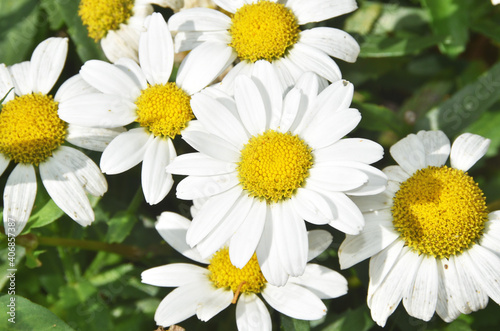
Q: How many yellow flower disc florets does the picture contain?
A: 7